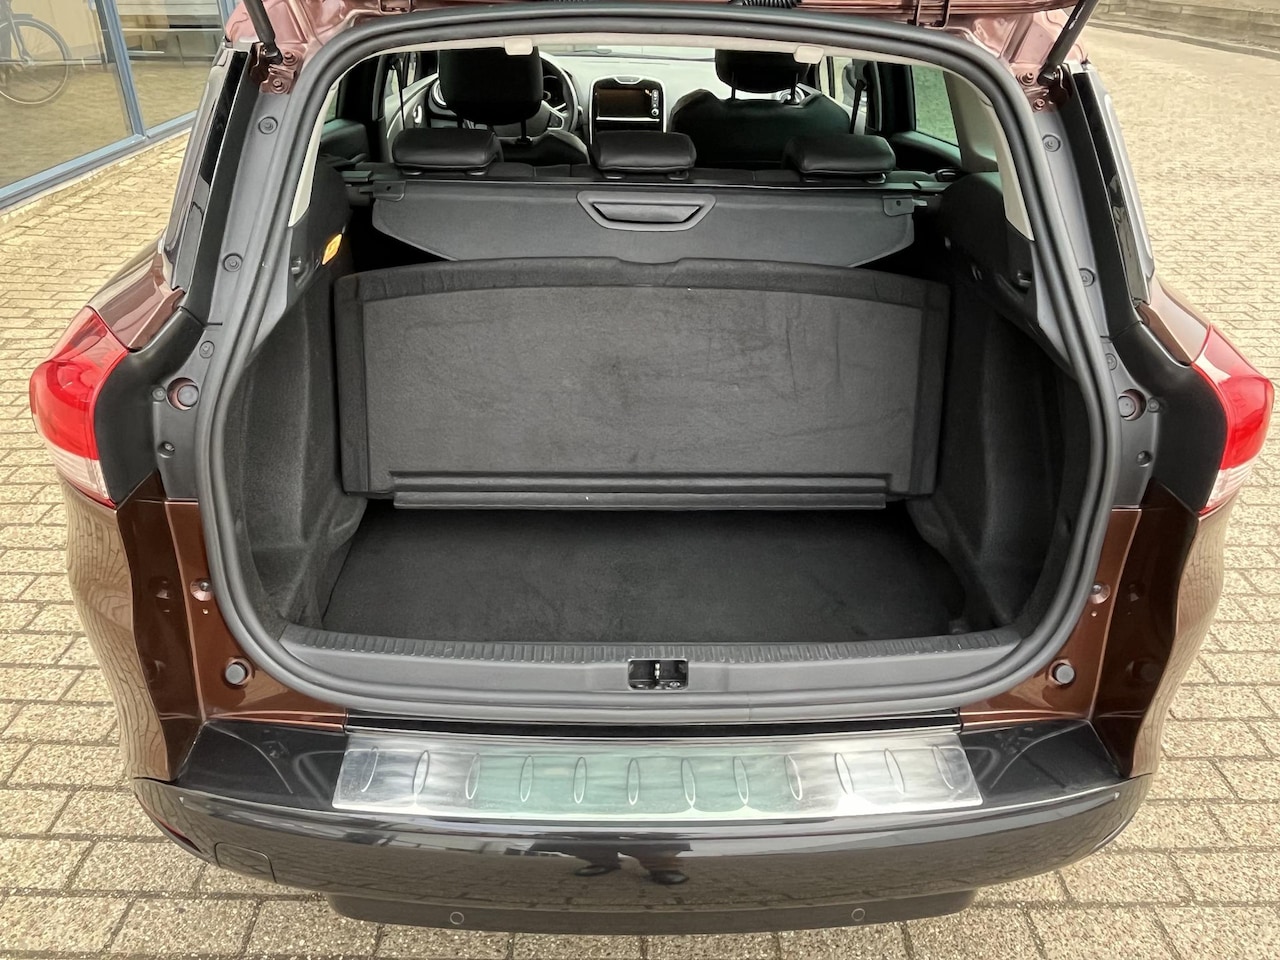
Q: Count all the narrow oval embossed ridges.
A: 12